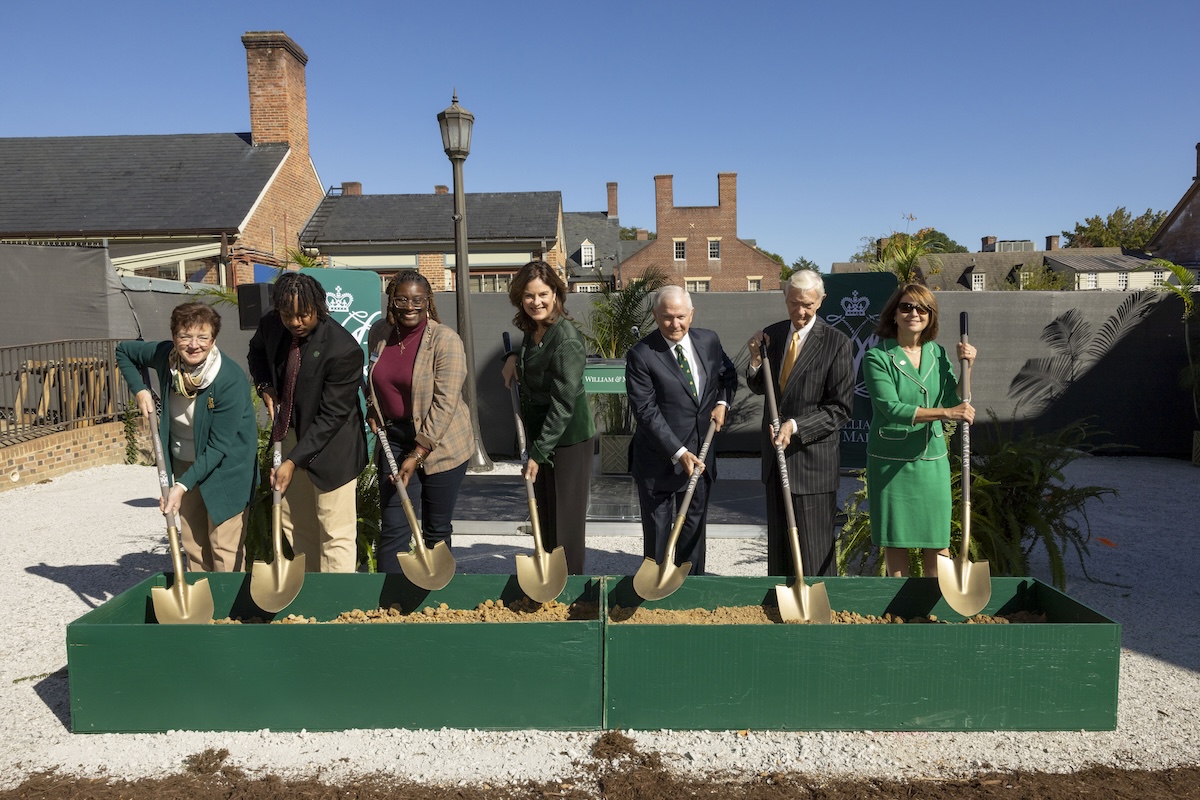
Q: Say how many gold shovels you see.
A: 7